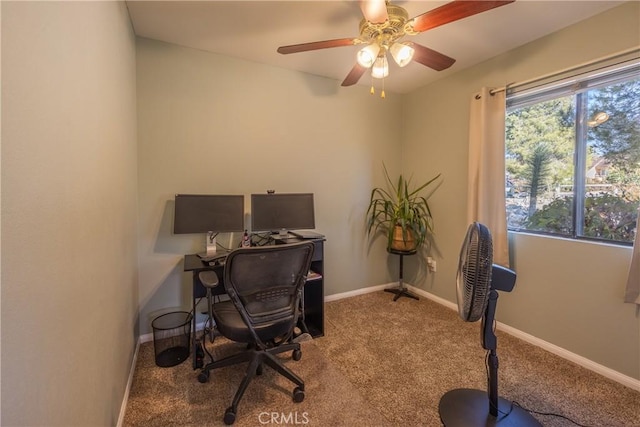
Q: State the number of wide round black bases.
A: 1